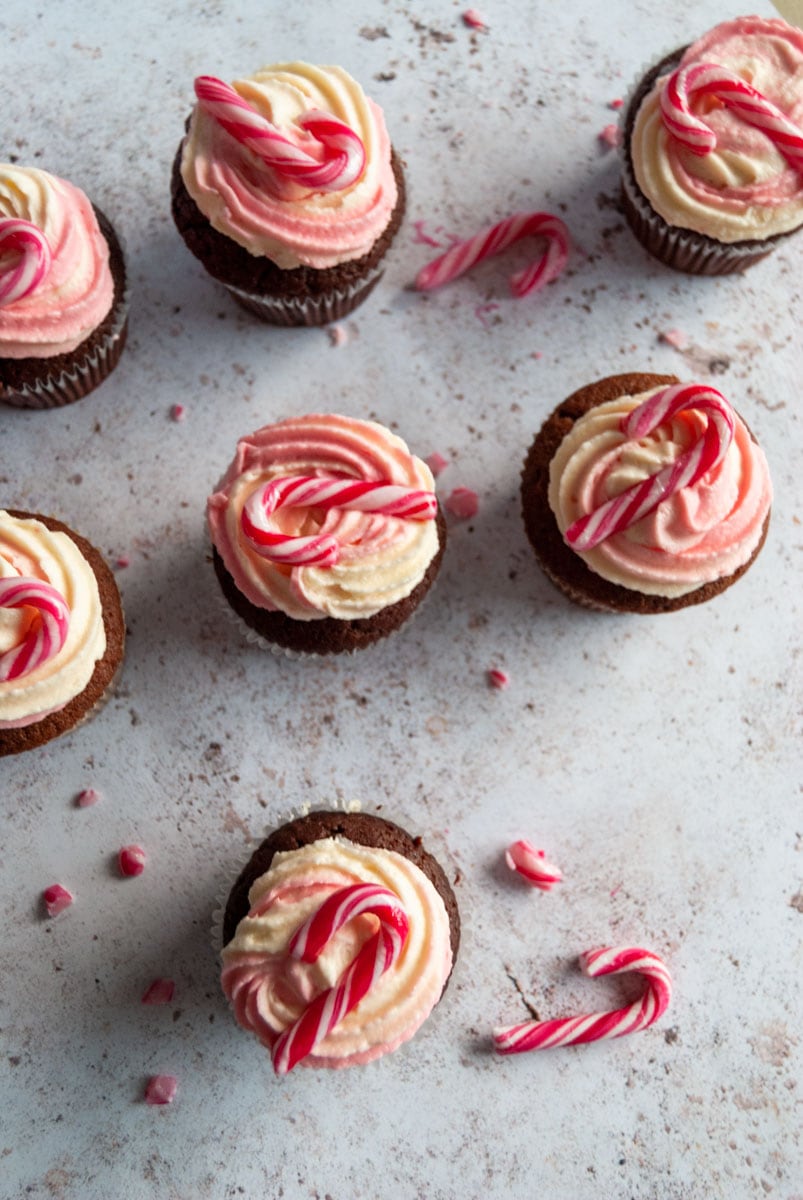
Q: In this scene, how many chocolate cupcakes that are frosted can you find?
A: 7